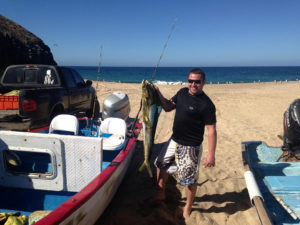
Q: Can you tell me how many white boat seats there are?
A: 2